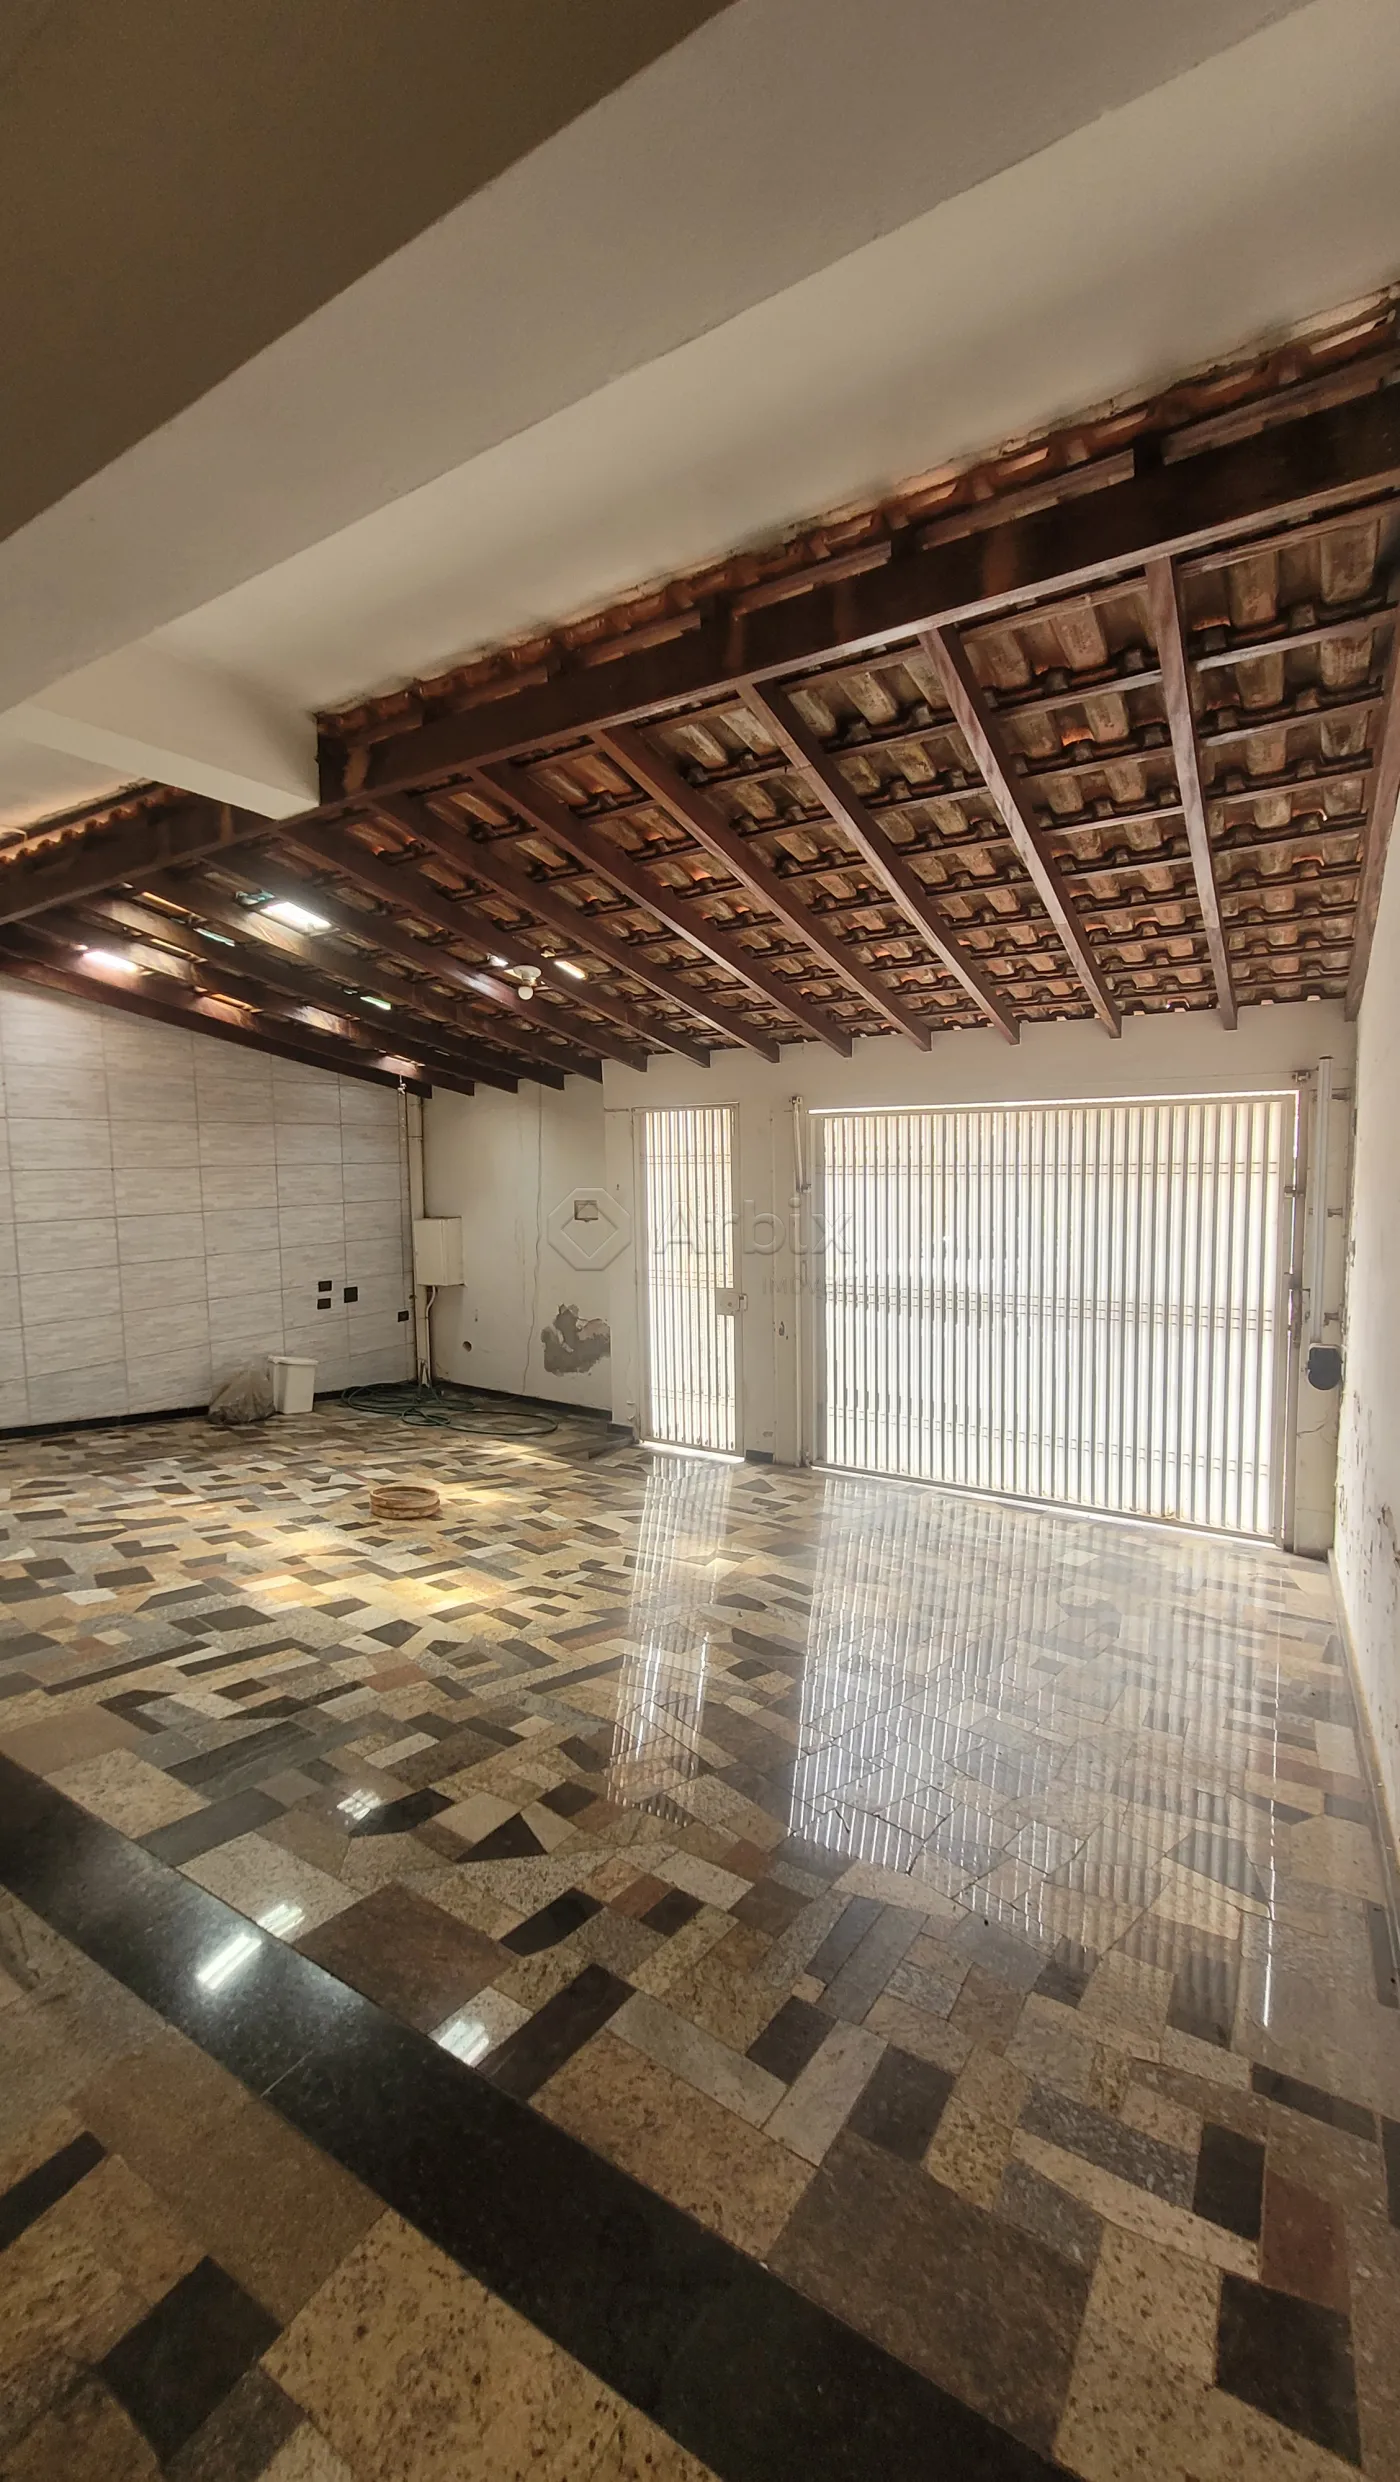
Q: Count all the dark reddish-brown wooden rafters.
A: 14